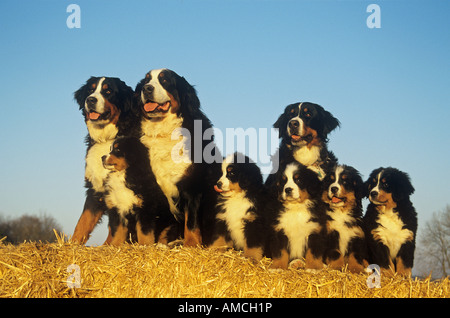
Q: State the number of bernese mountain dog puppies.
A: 5